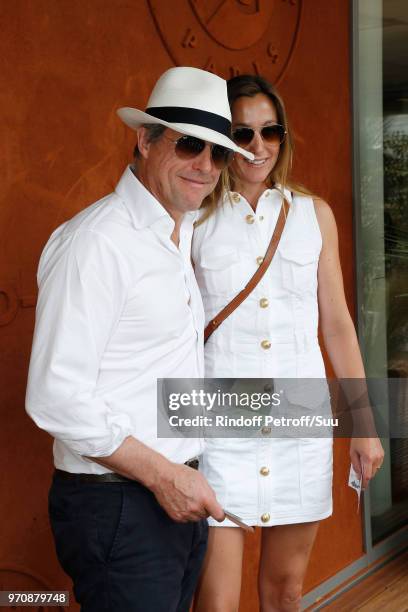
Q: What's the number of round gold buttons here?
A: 9